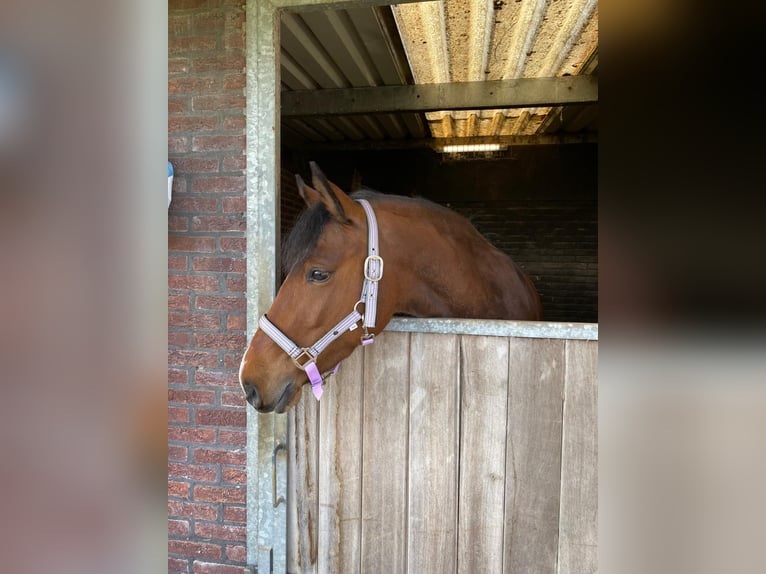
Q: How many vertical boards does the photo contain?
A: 7